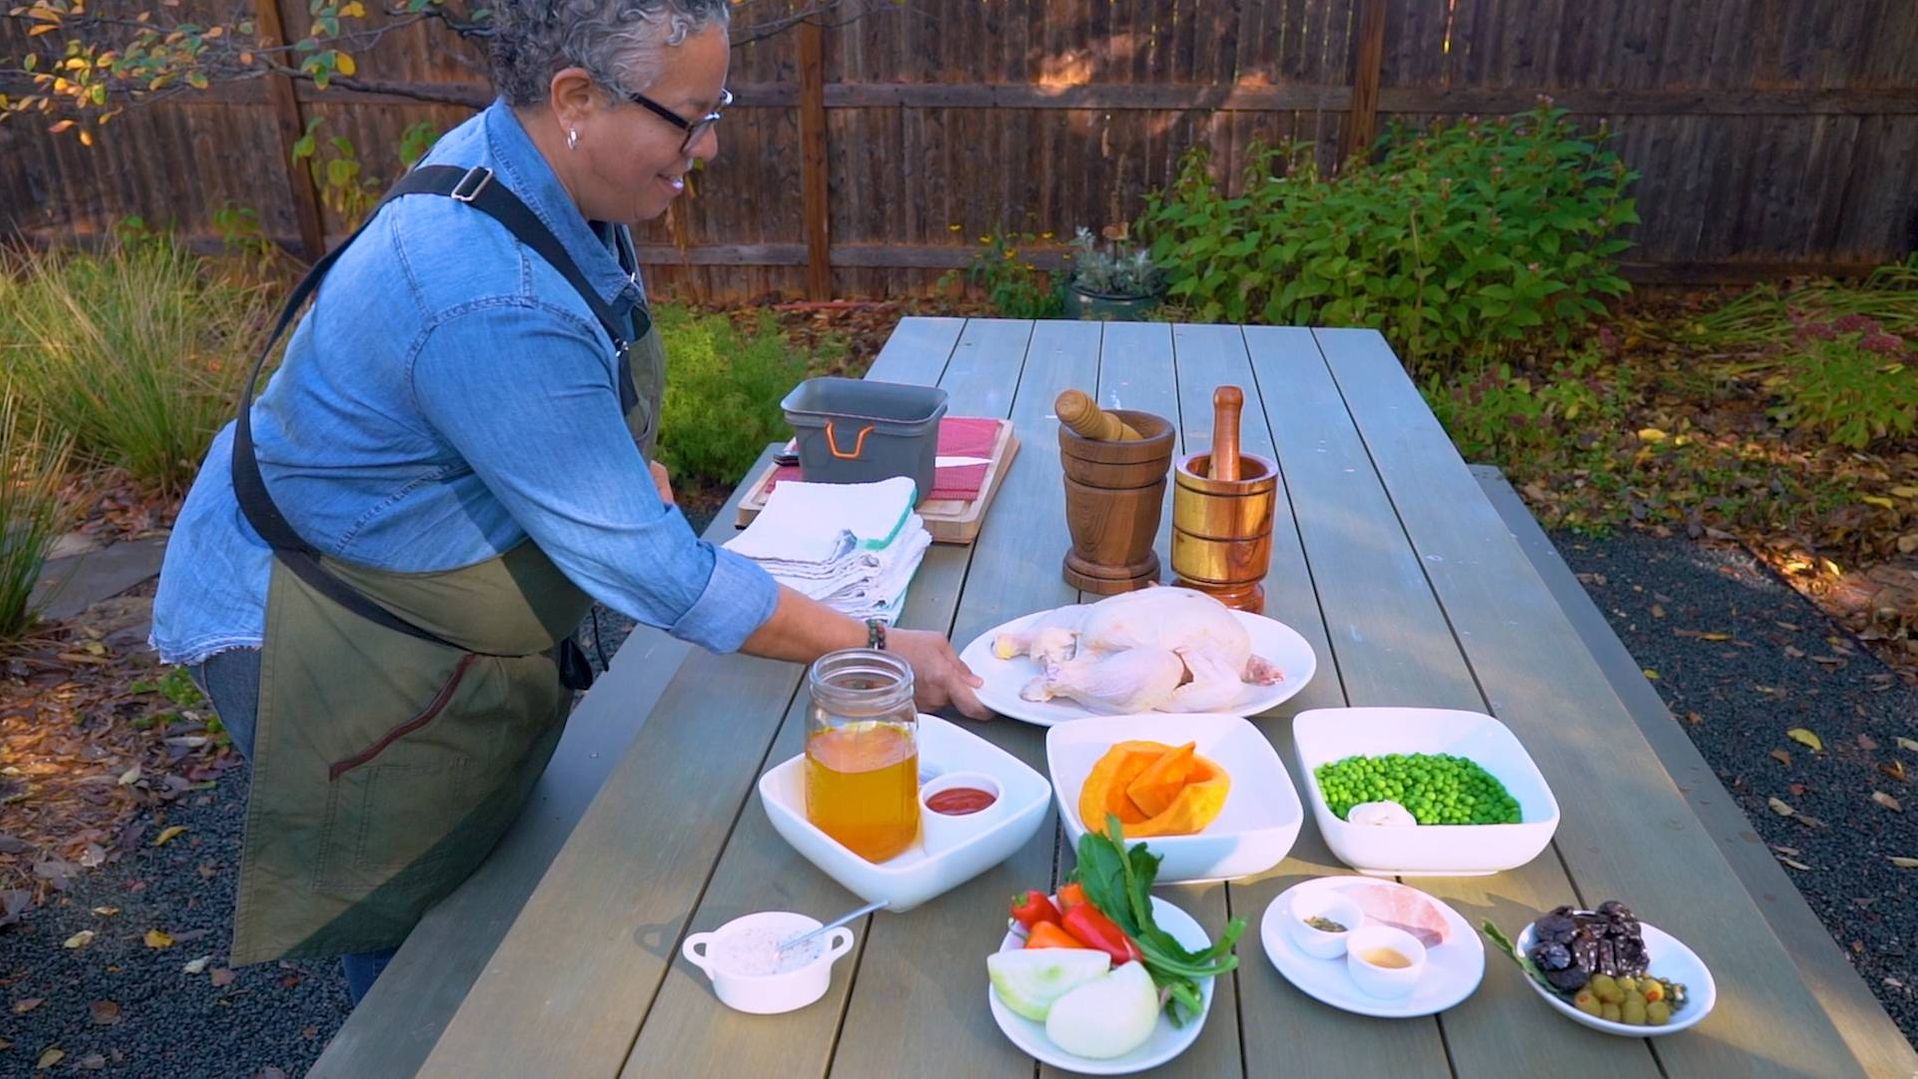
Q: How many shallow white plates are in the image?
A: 4